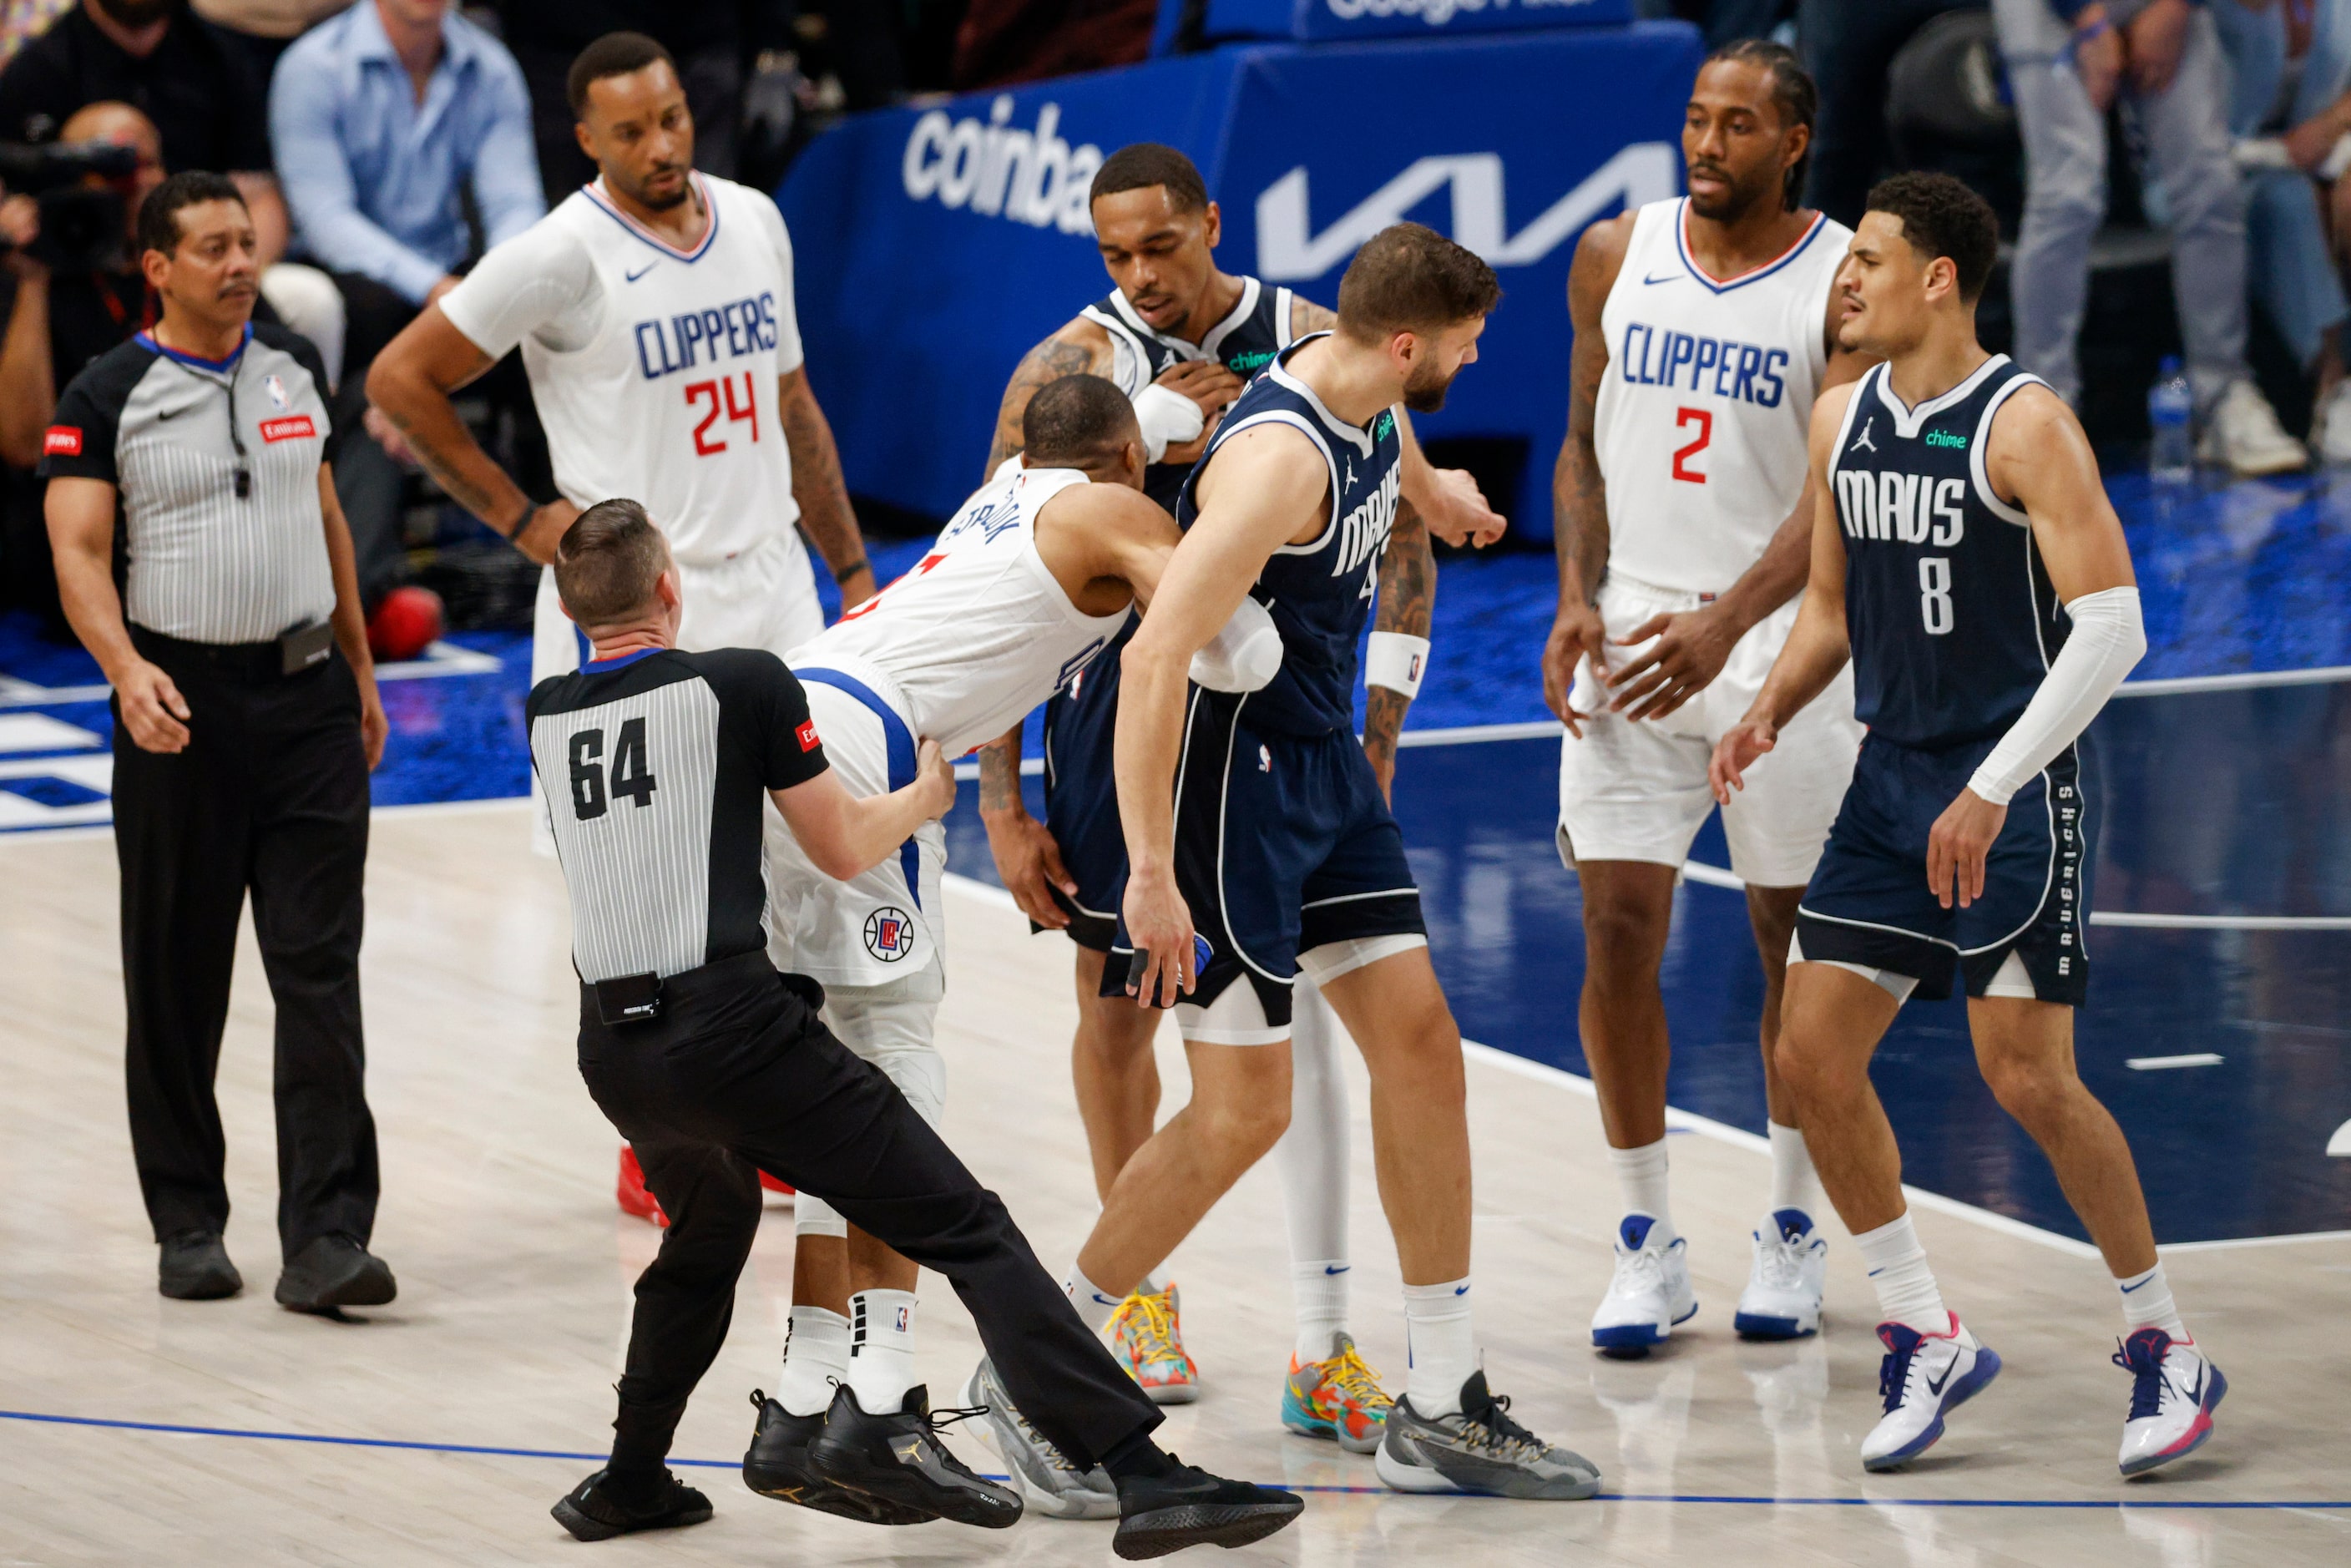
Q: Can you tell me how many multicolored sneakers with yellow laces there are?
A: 2